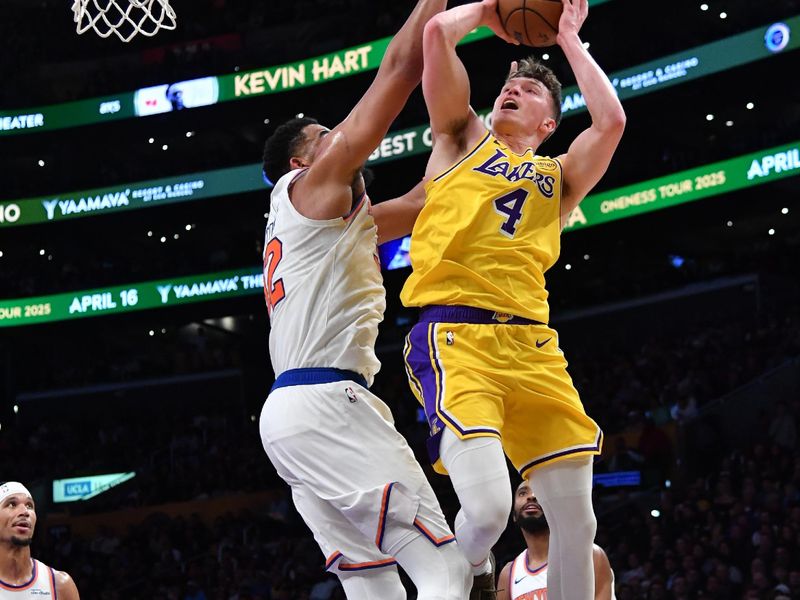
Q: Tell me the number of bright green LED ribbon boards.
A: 3